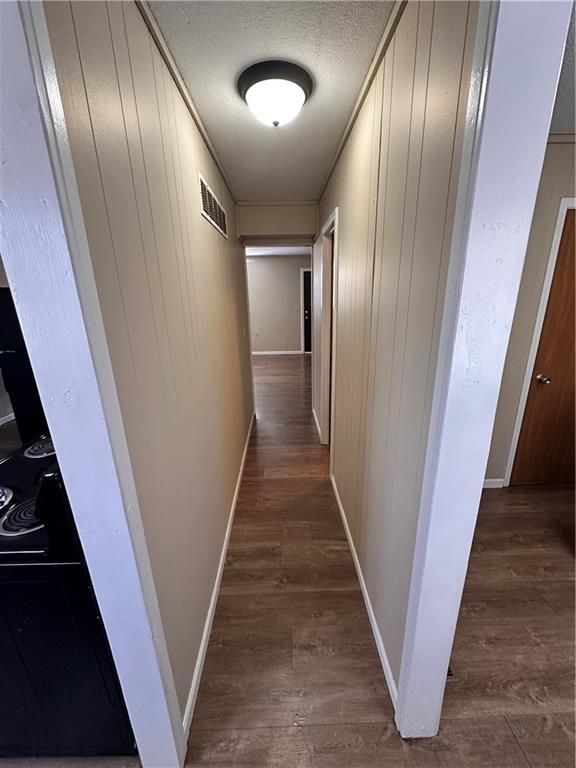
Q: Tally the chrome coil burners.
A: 3